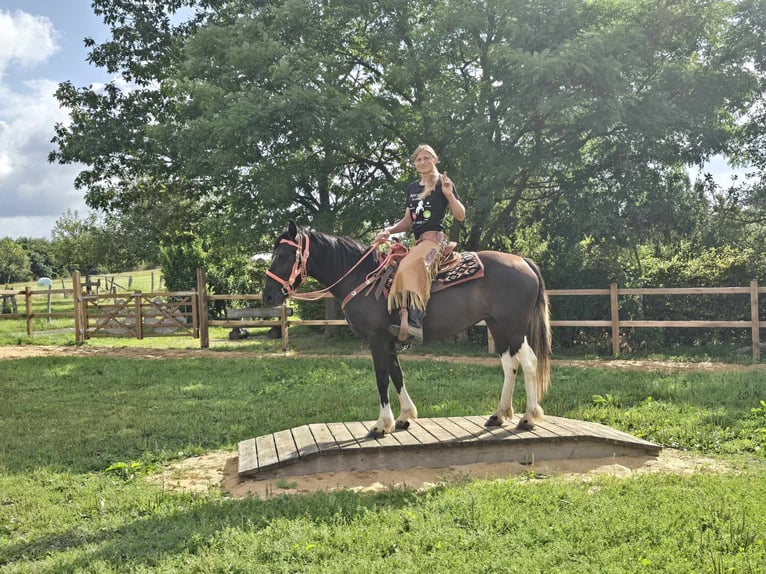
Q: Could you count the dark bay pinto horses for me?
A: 1